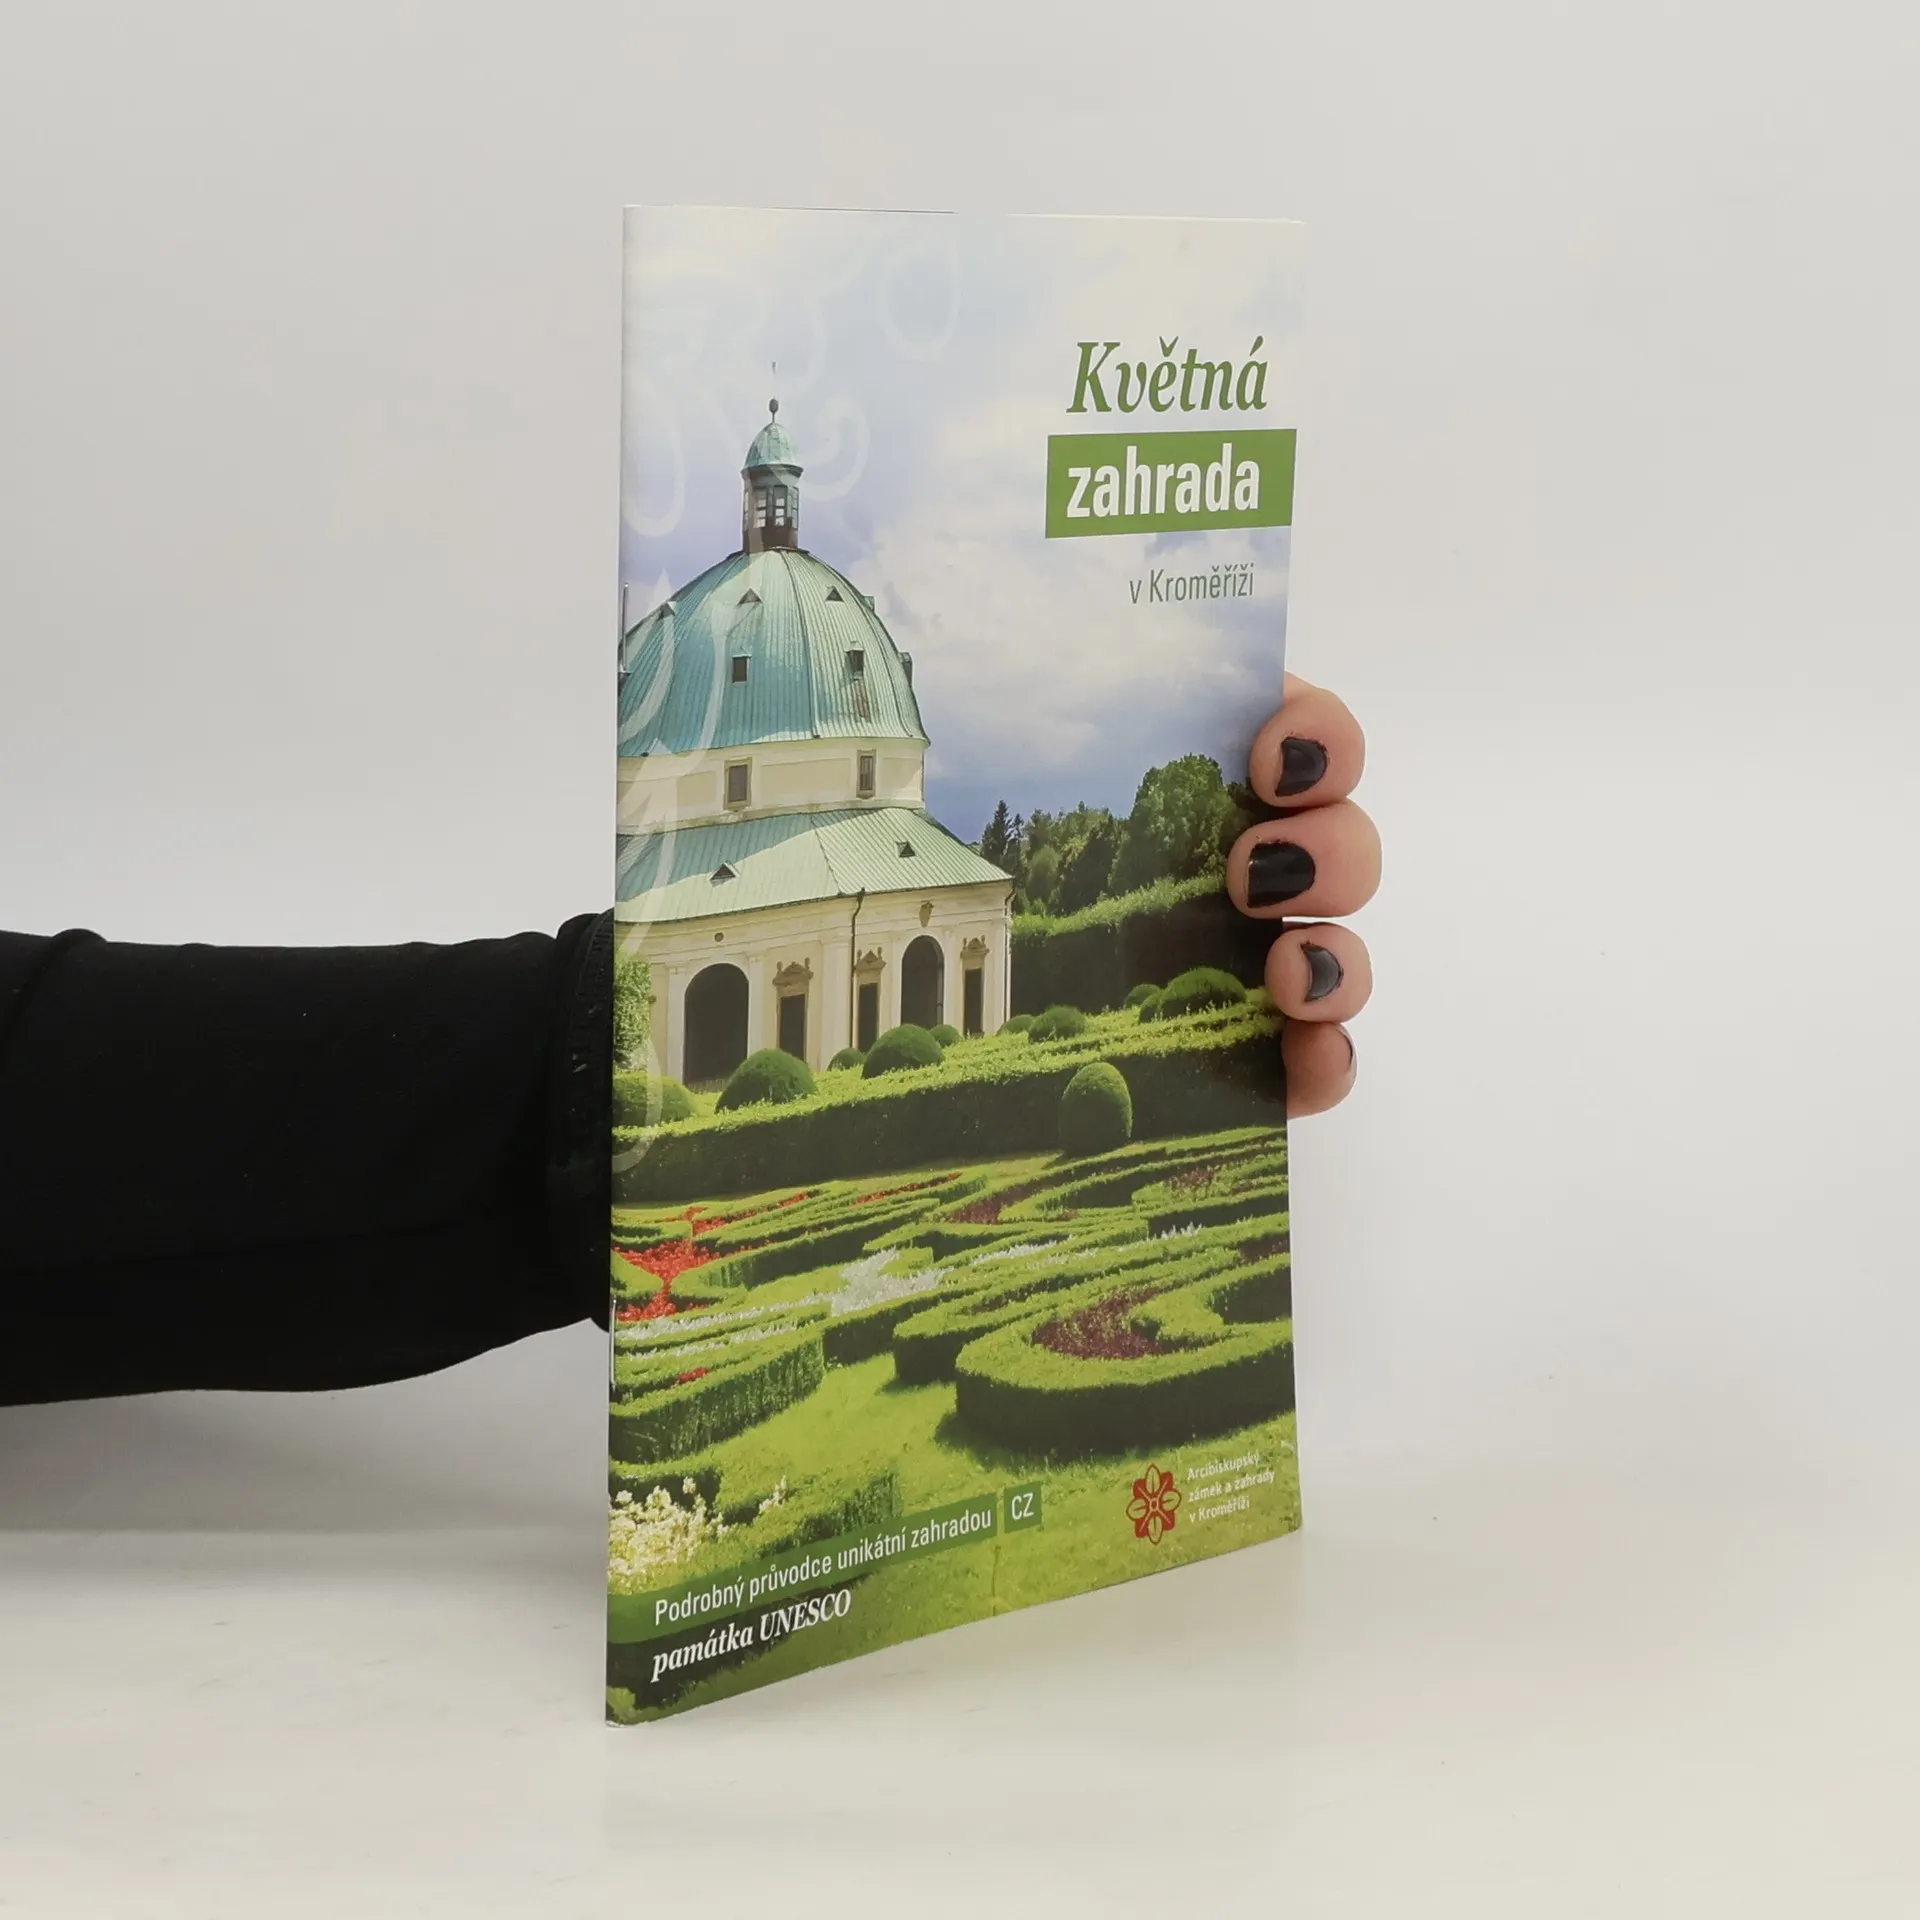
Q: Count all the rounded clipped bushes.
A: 11